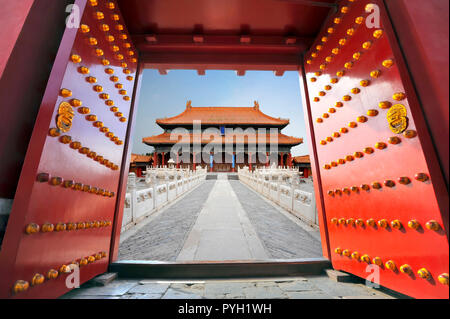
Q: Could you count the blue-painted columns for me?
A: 2